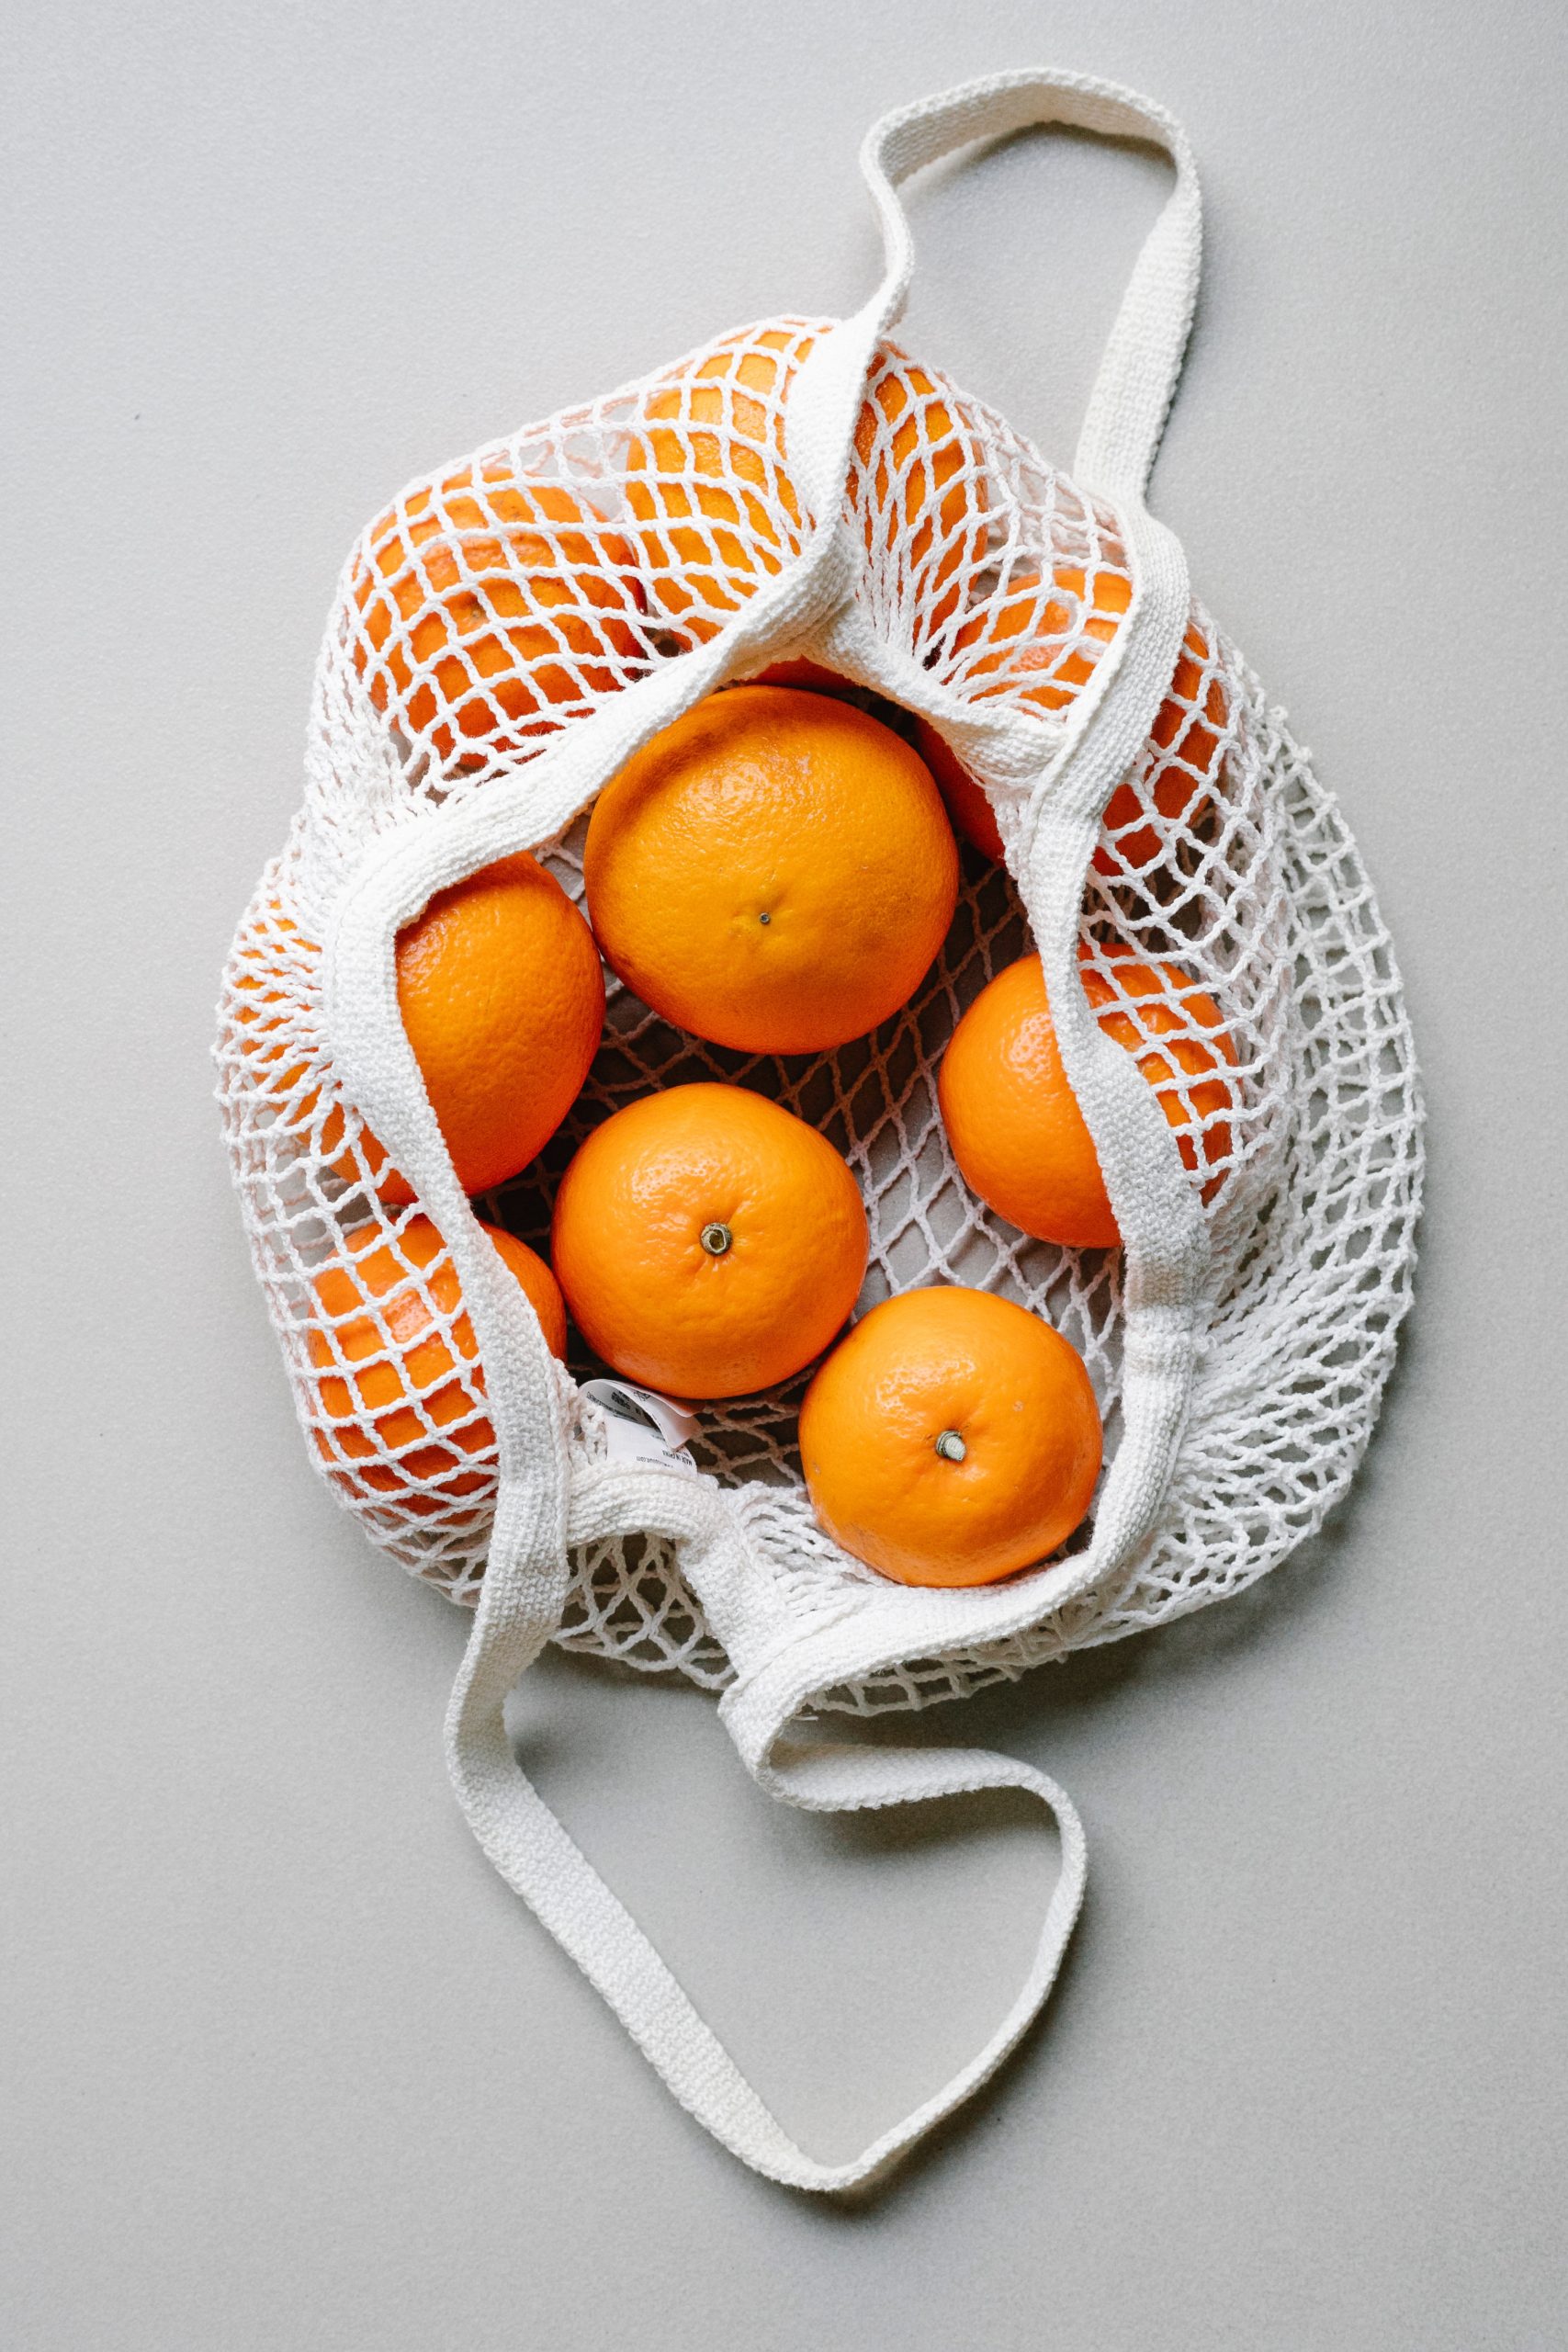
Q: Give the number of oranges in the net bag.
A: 9